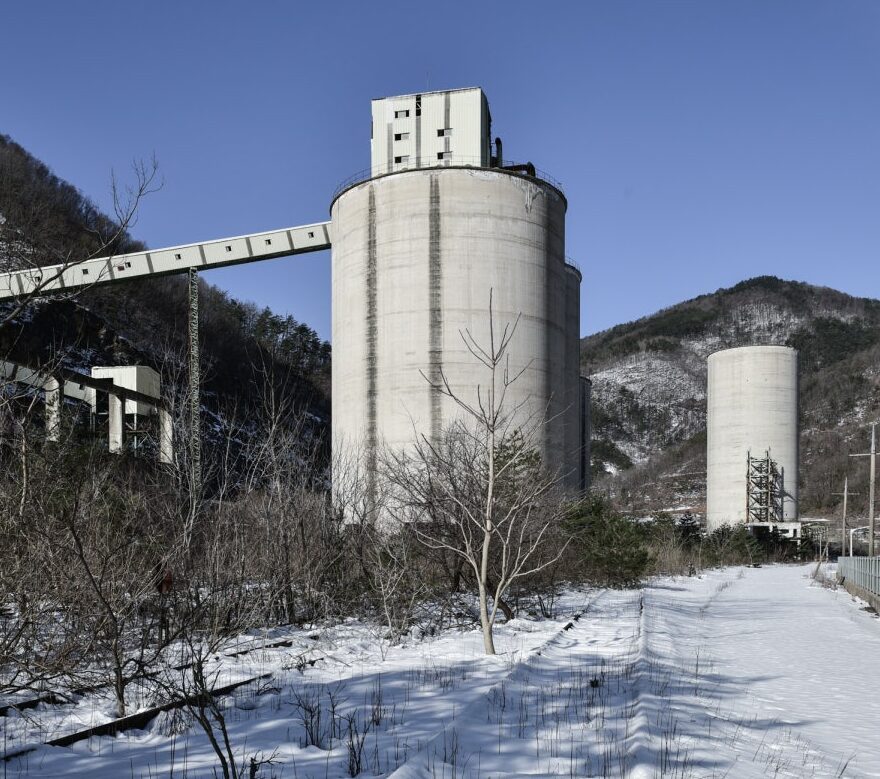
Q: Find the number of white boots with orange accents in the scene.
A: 0